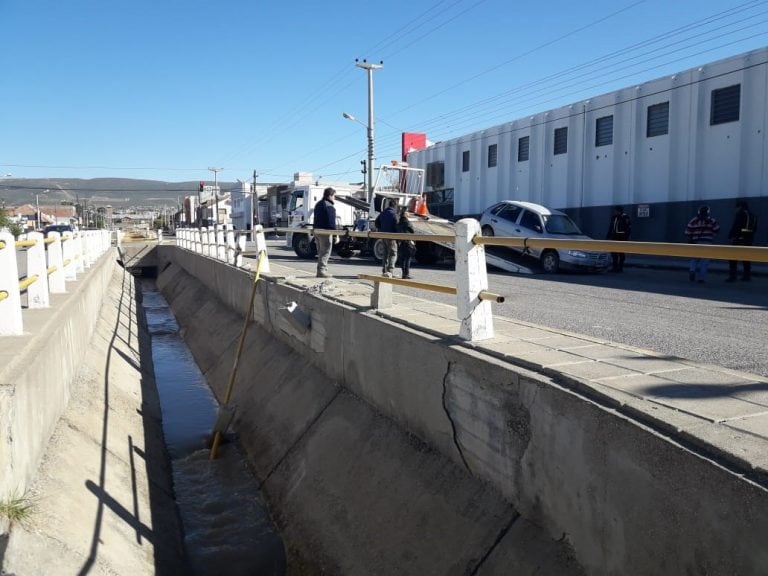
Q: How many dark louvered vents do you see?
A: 7